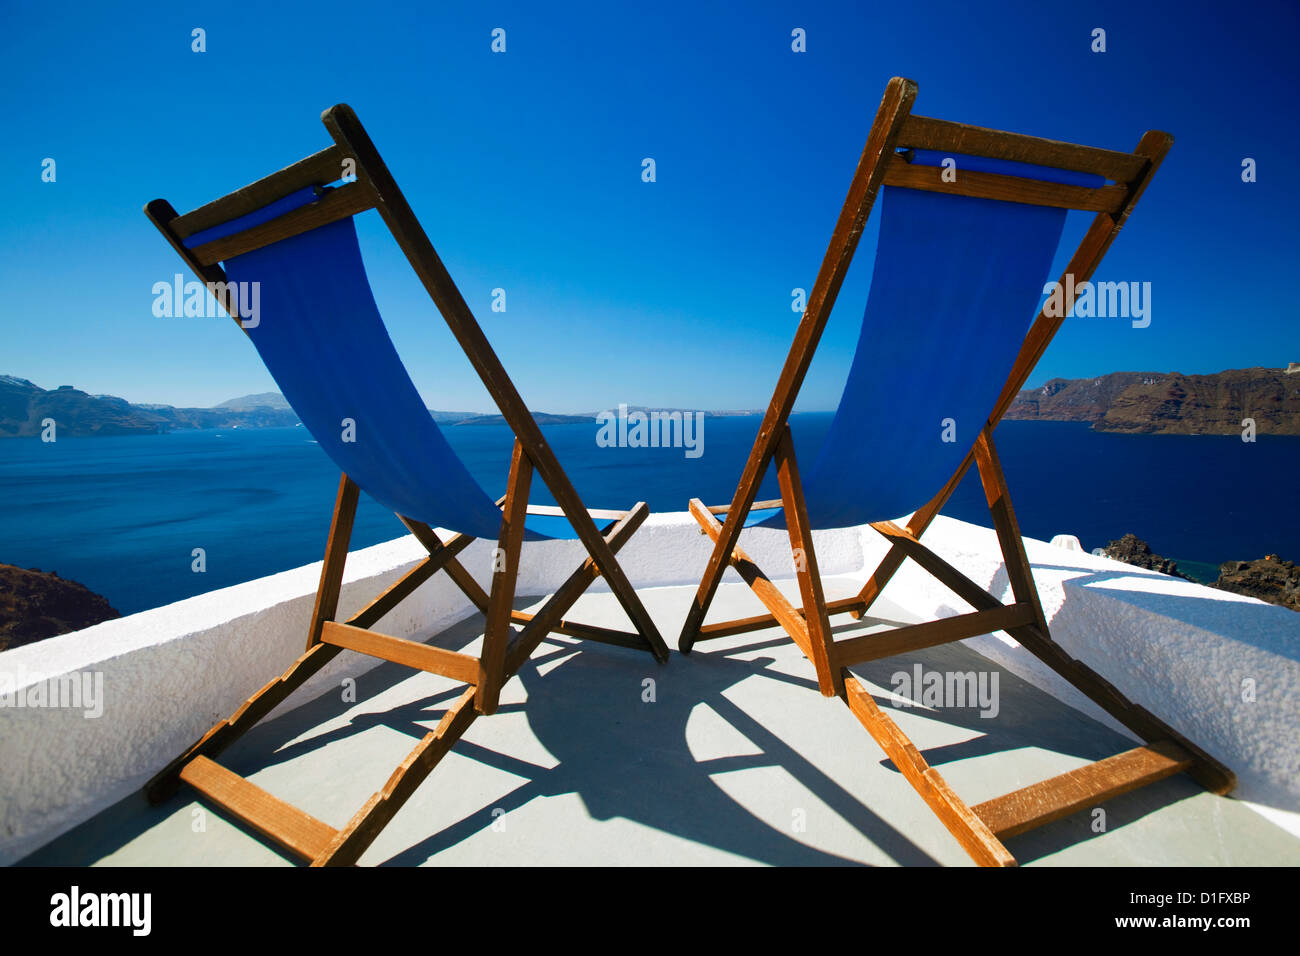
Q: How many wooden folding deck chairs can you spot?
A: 2